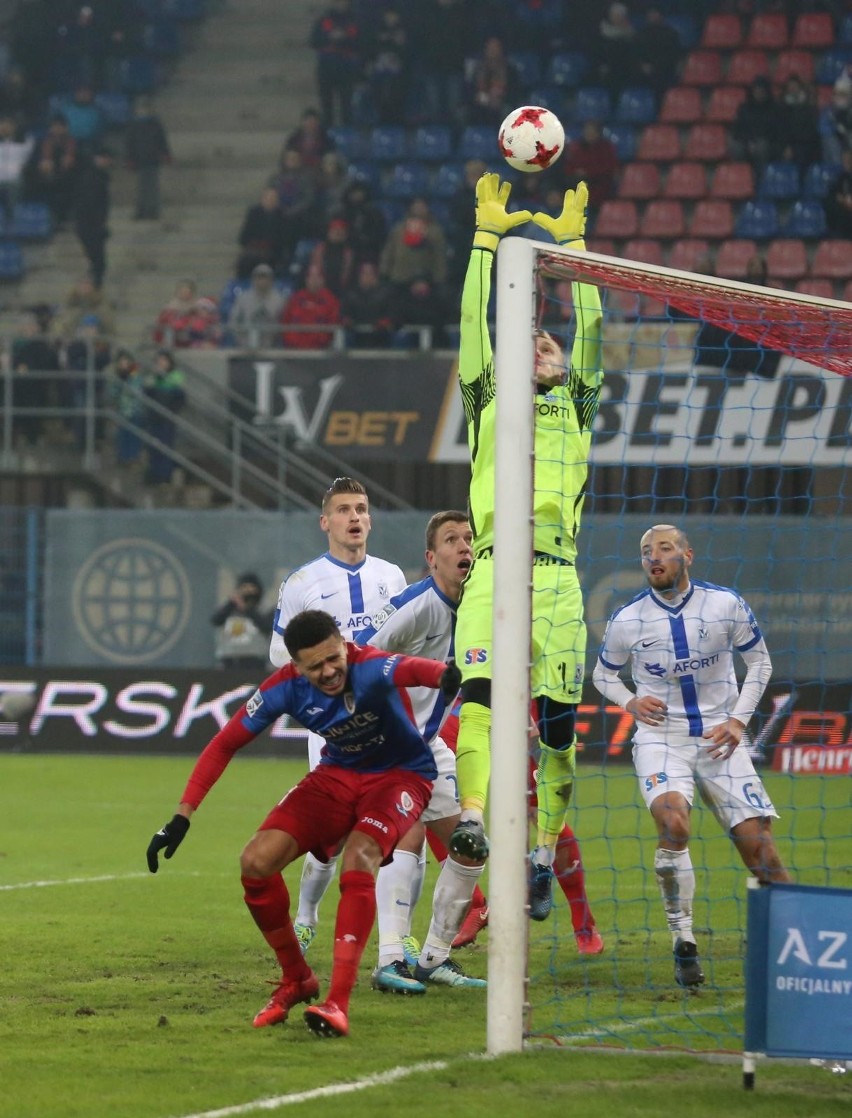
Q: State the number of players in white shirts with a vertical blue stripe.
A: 3